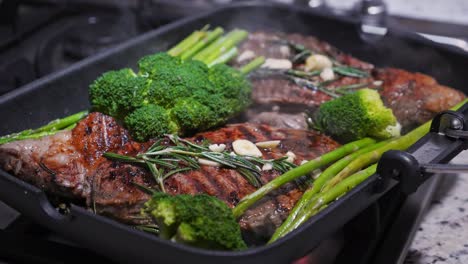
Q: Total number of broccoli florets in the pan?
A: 3